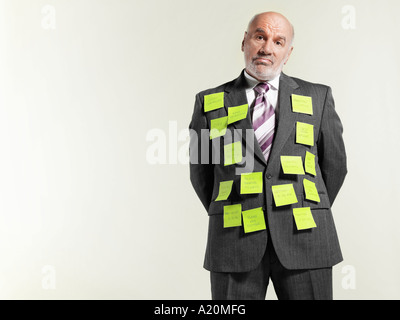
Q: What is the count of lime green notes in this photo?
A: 15